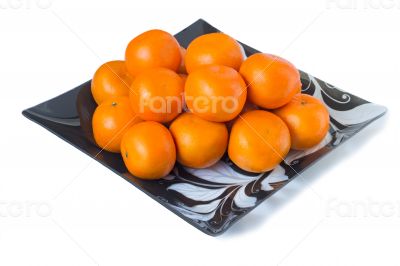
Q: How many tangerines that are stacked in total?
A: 11